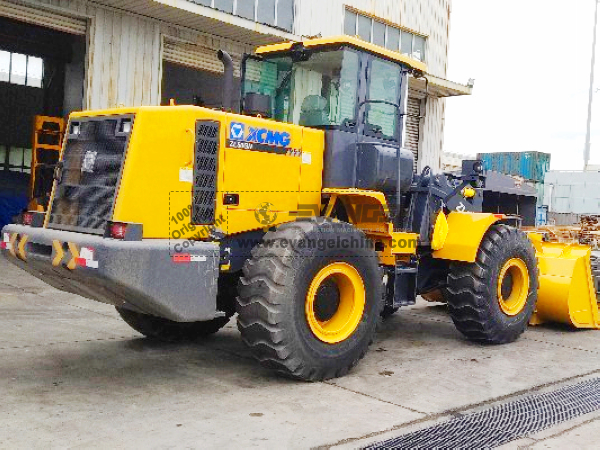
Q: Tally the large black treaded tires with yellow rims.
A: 2